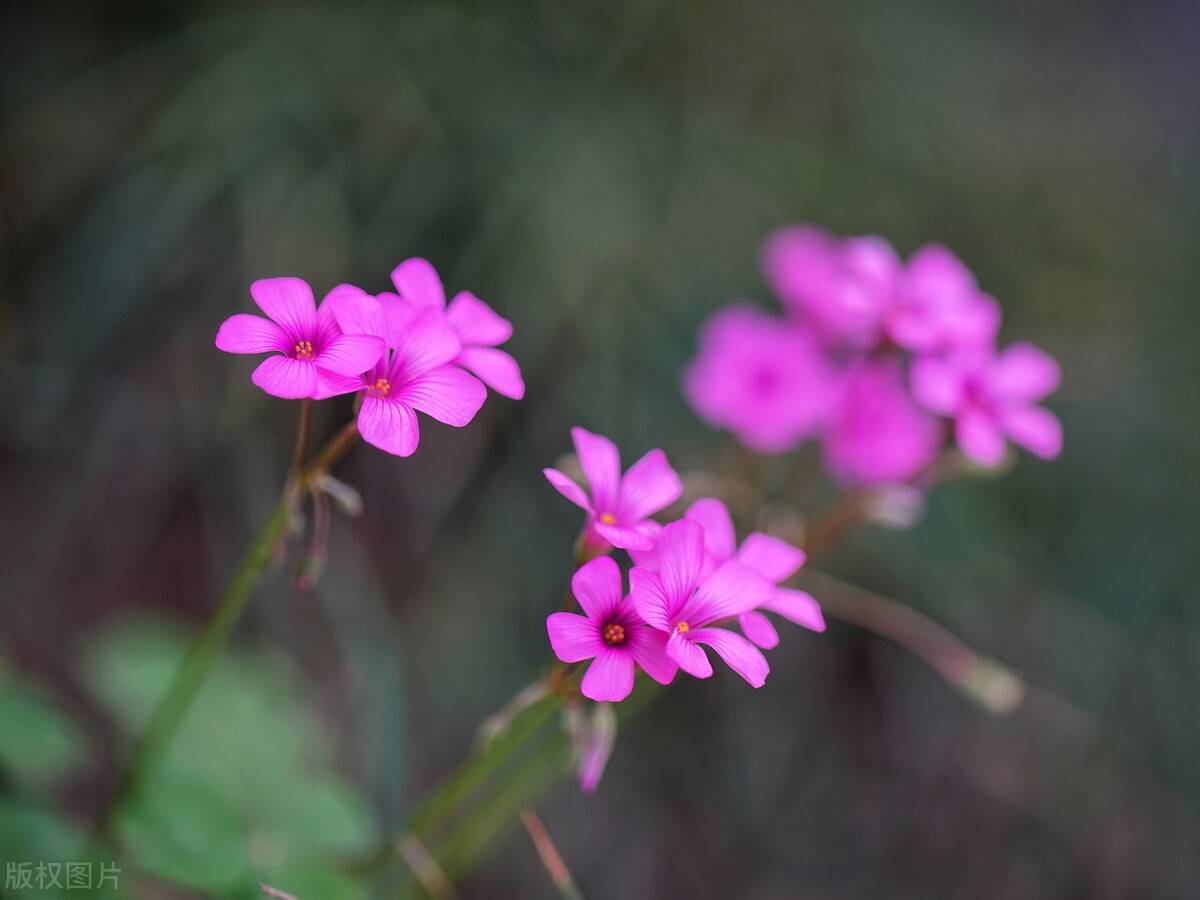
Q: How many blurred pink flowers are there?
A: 5